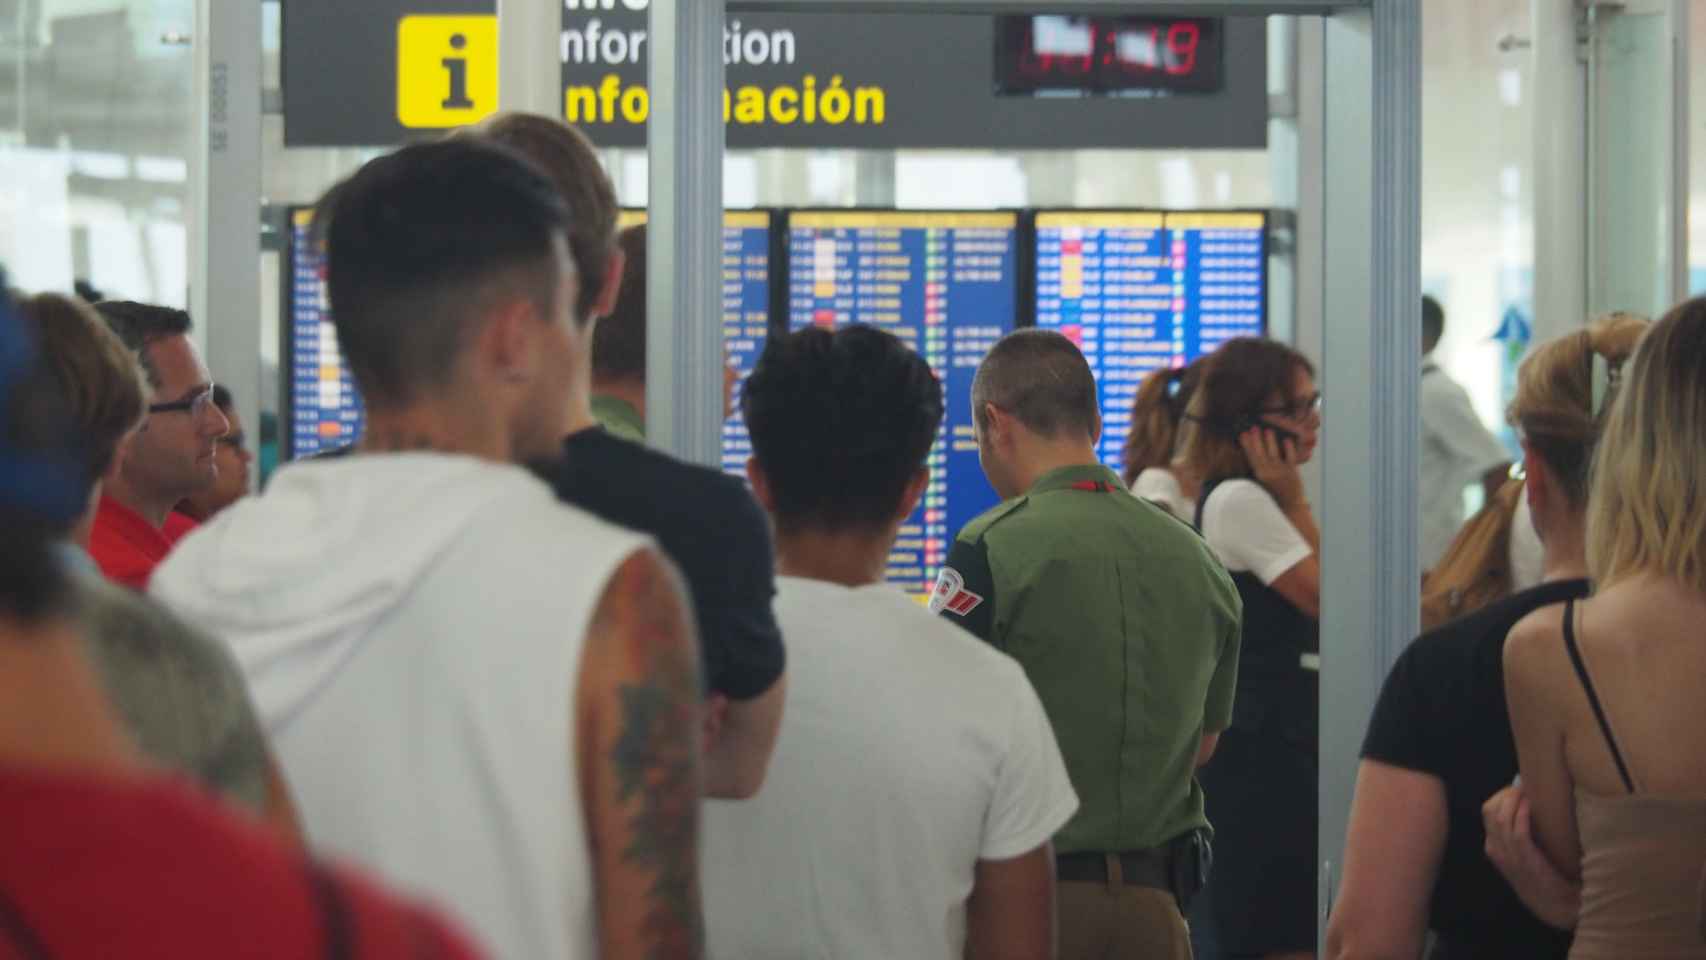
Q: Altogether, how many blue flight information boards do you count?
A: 4